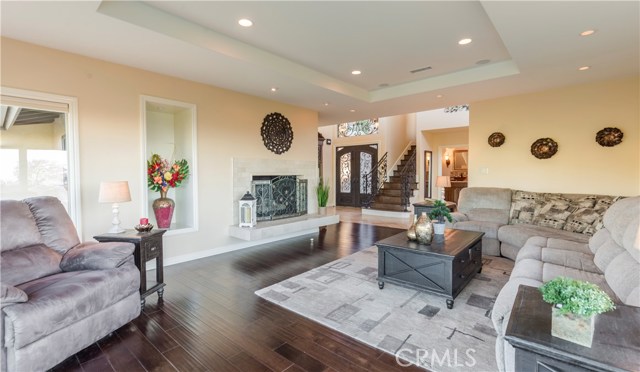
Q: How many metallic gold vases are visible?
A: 2